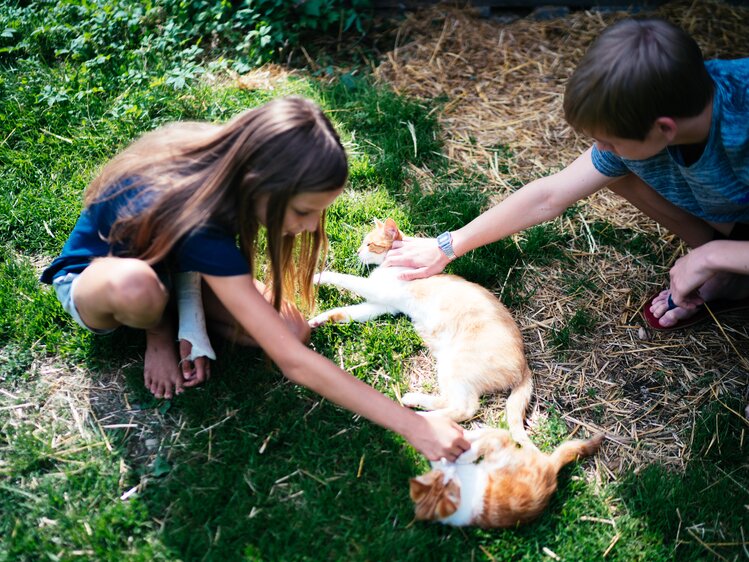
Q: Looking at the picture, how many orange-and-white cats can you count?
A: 2